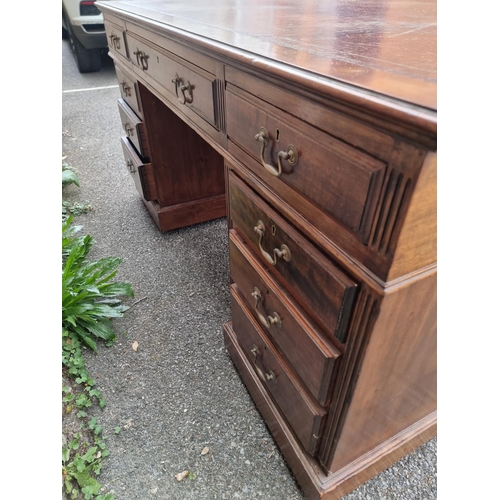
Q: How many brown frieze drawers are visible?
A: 3